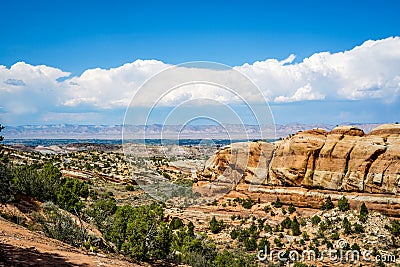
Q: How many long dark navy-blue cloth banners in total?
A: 0